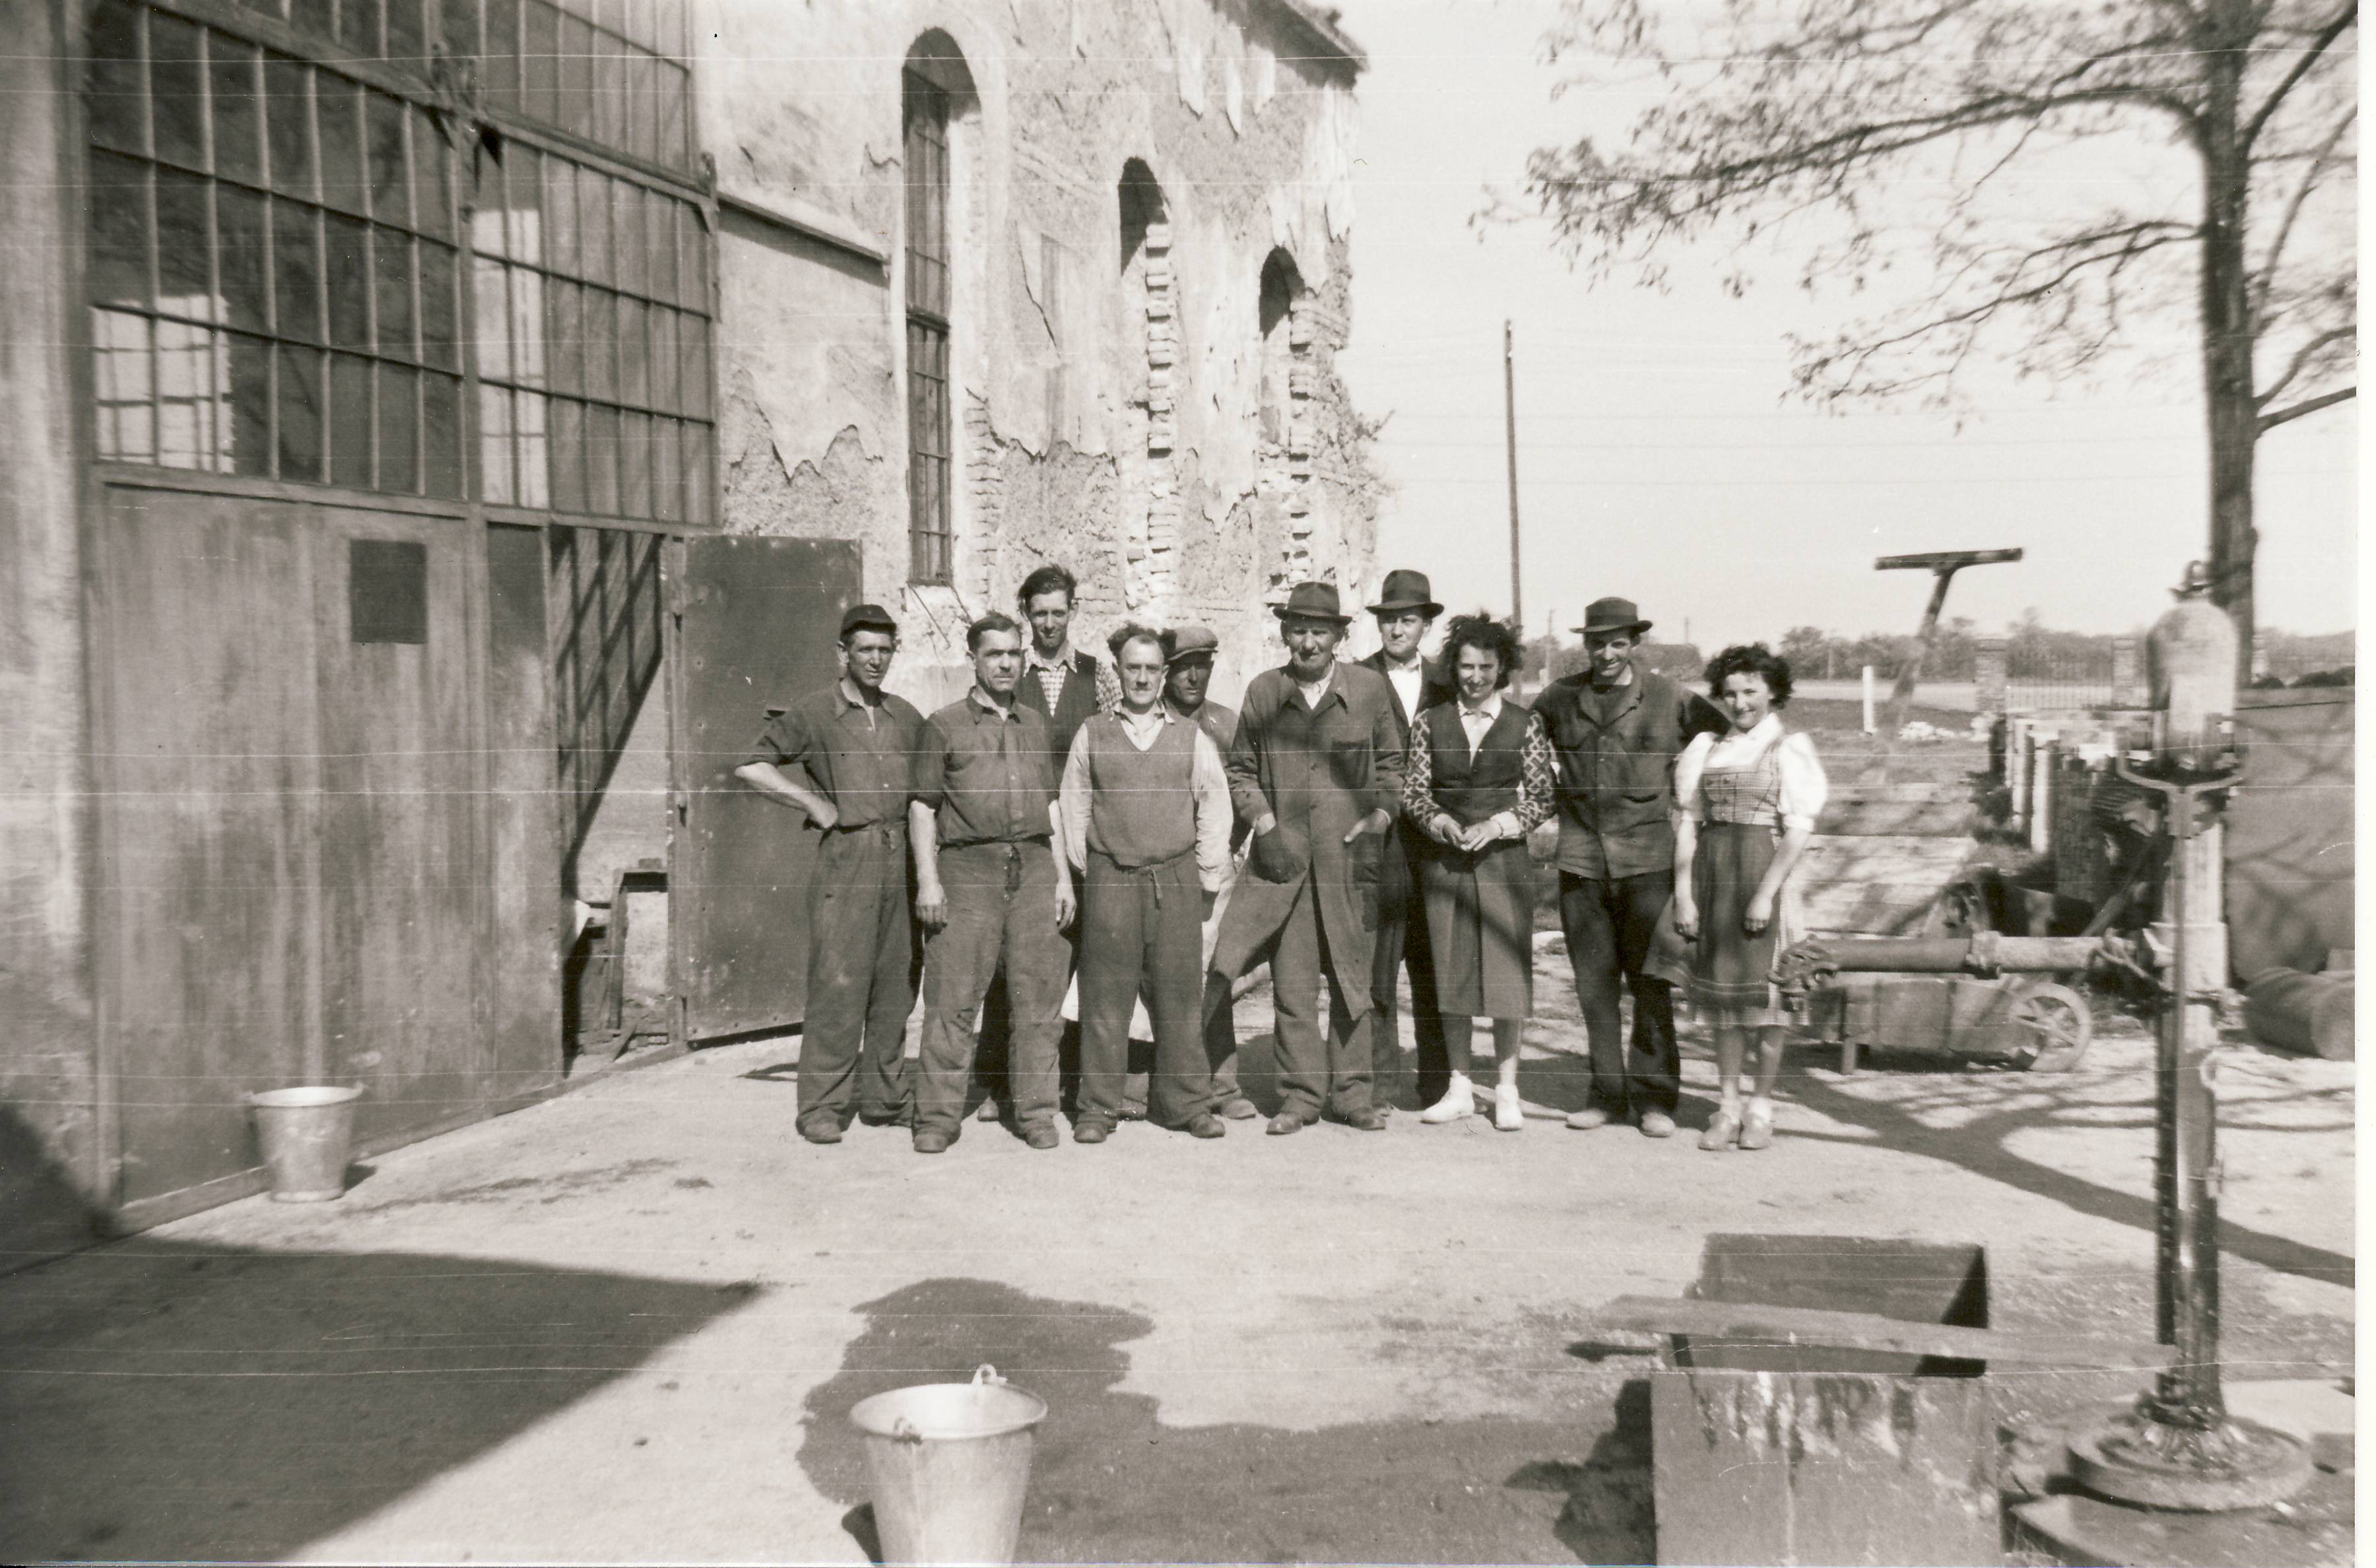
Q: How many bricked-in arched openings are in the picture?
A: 2